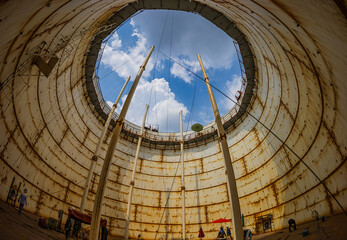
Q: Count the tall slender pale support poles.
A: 5